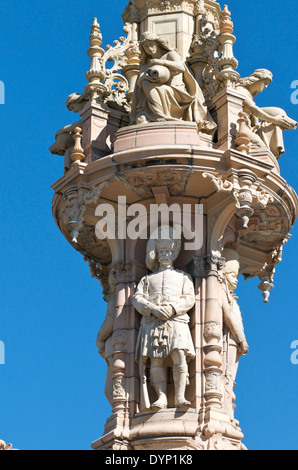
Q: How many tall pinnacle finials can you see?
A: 2